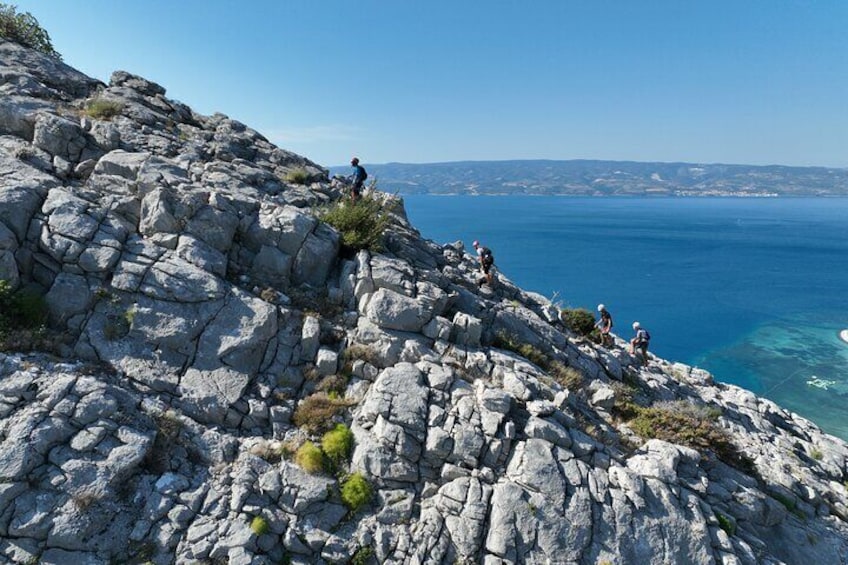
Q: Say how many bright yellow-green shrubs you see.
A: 4